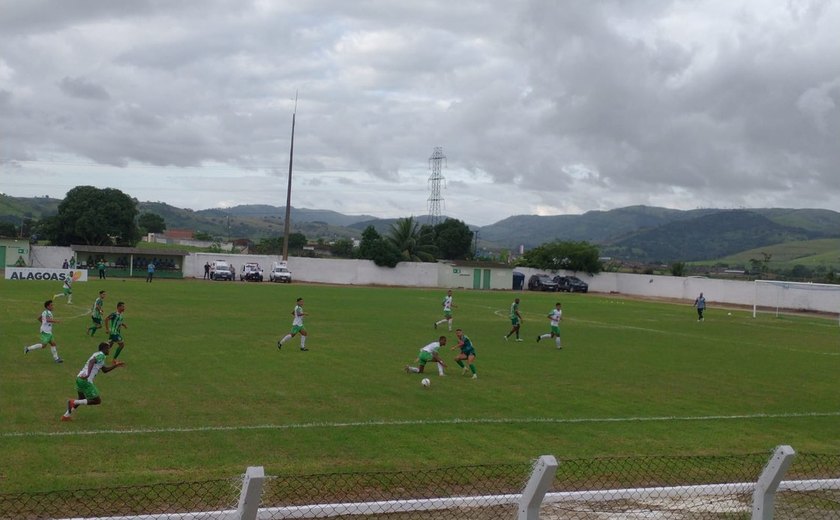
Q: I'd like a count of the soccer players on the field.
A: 12